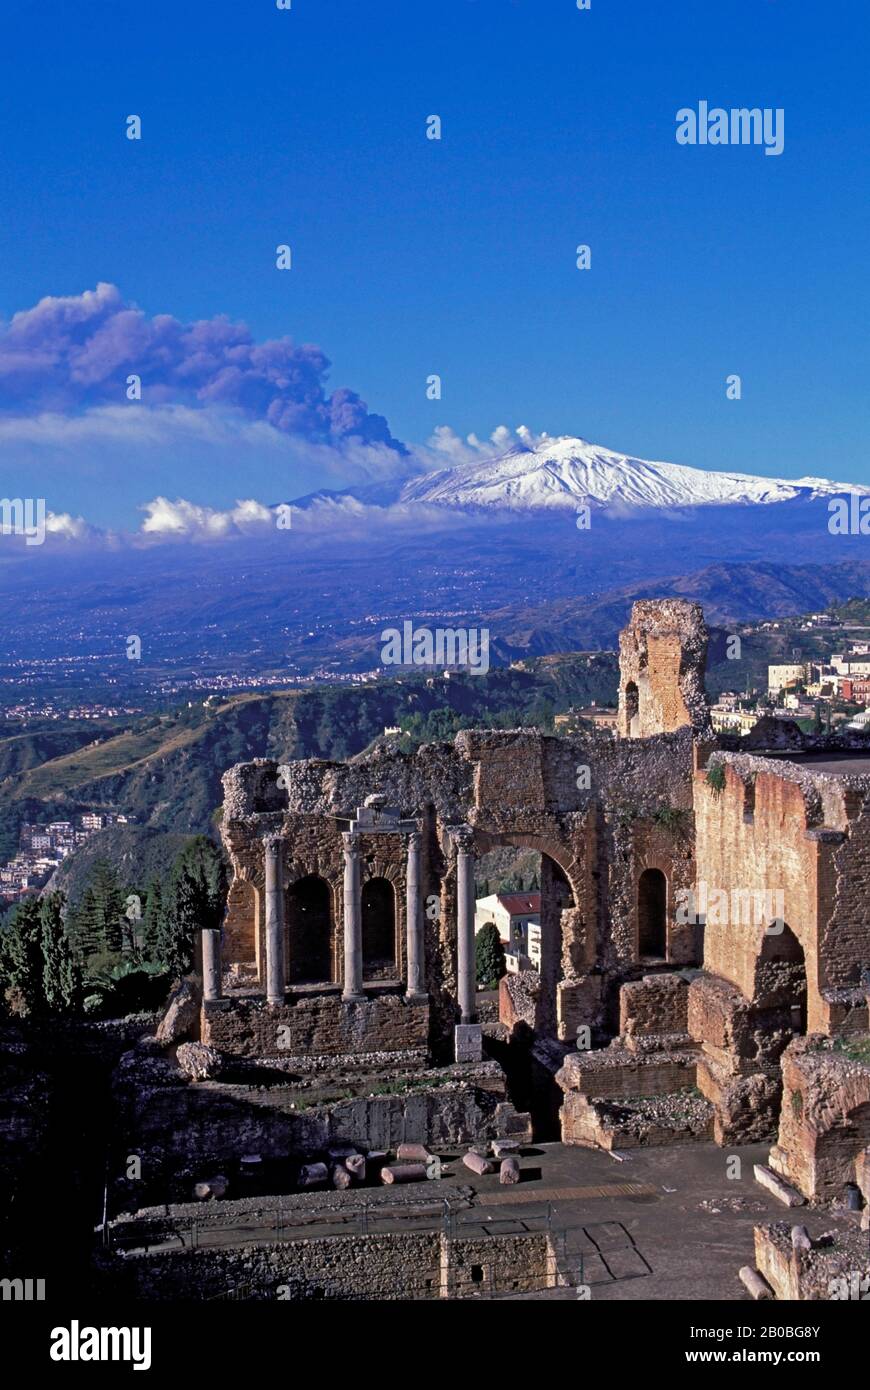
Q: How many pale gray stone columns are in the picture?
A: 5